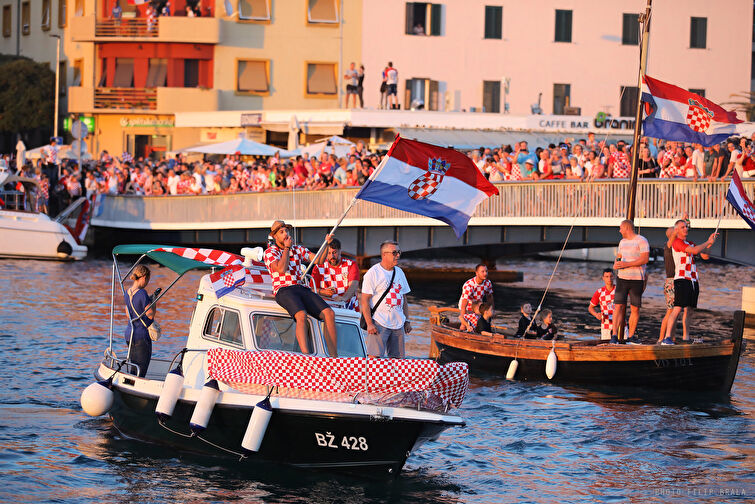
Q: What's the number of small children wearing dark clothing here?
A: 3